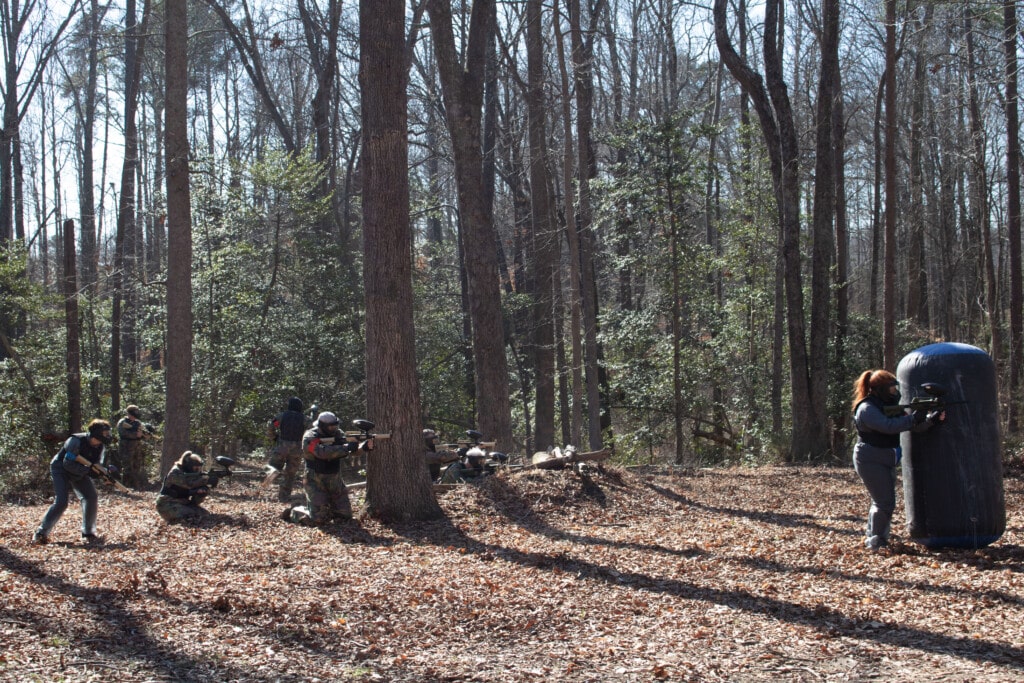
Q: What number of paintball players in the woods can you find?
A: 8